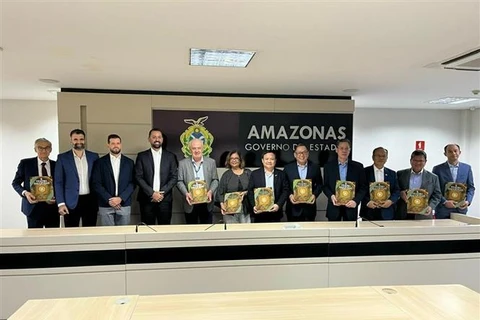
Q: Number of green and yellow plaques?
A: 9